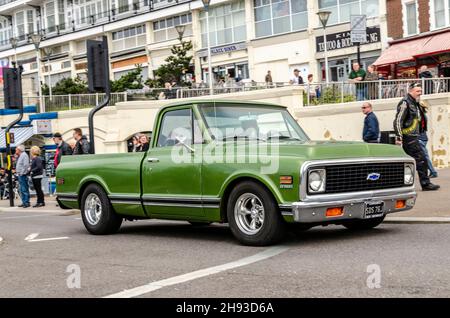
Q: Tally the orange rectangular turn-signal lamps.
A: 2